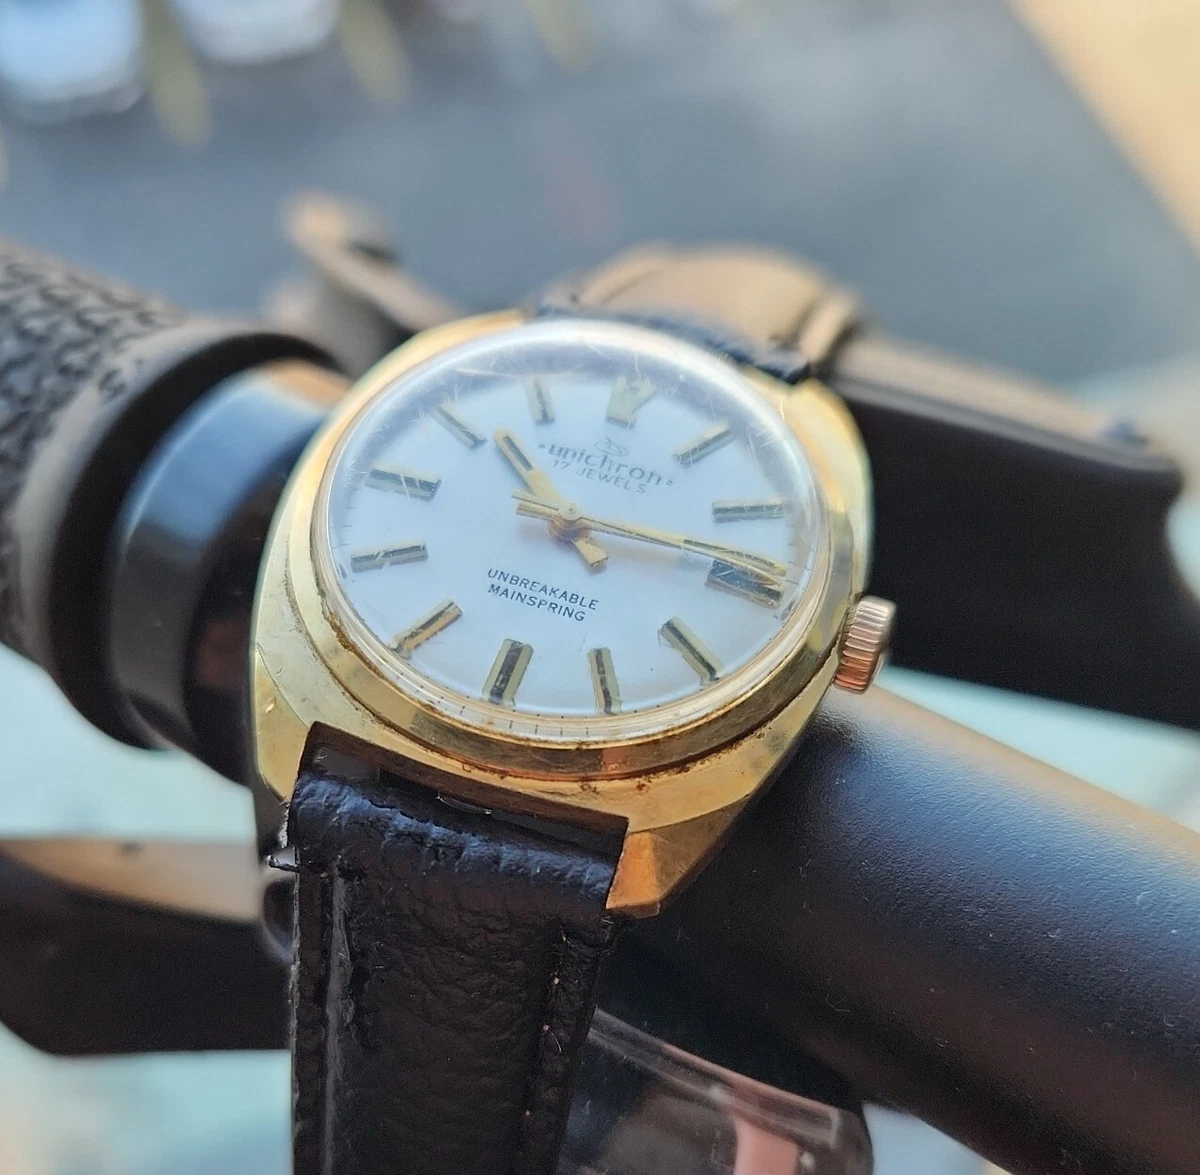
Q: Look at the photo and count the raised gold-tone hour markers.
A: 12